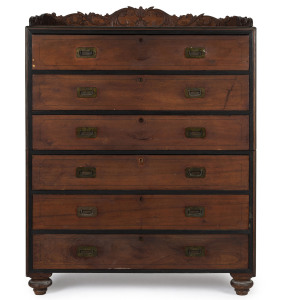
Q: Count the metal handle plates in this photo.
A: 12